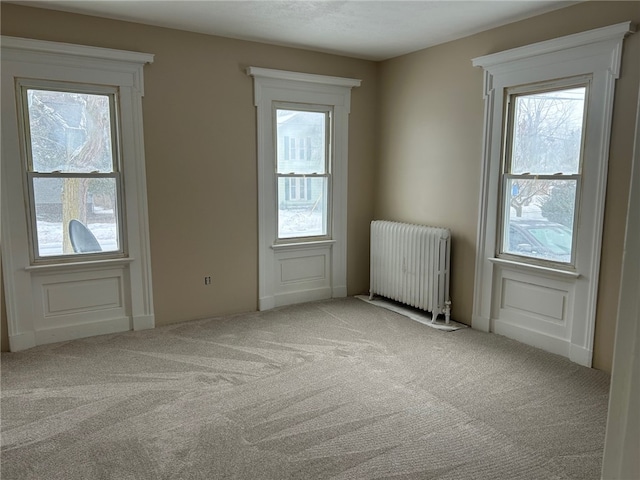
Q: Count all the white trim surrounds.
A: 3